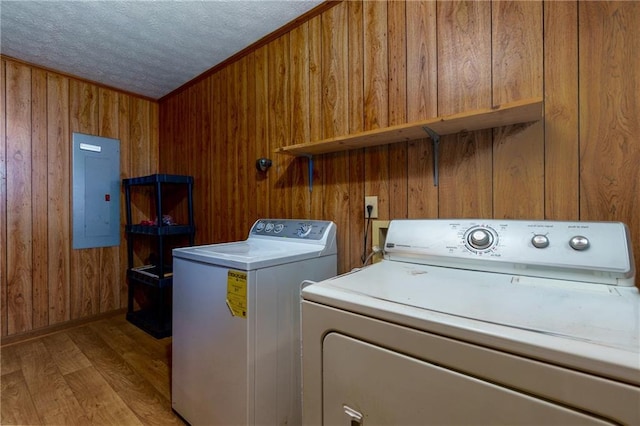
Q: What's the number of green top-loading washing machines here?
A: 0